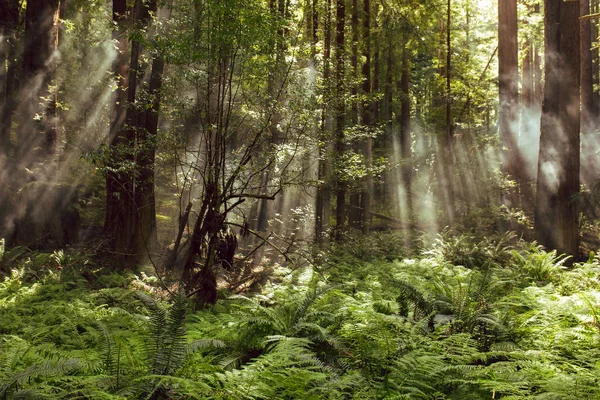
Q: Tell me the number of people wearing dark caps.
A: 0